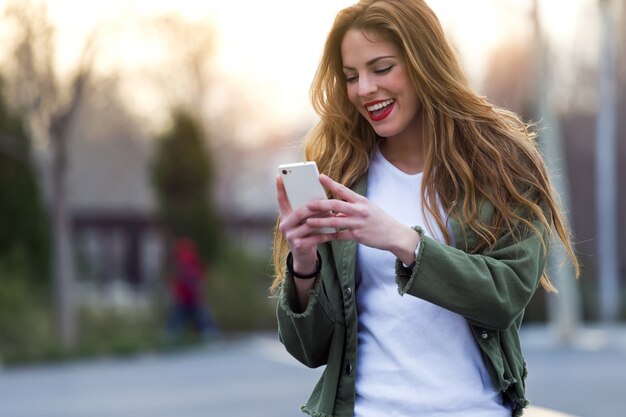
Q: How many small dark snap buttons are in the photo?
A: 3